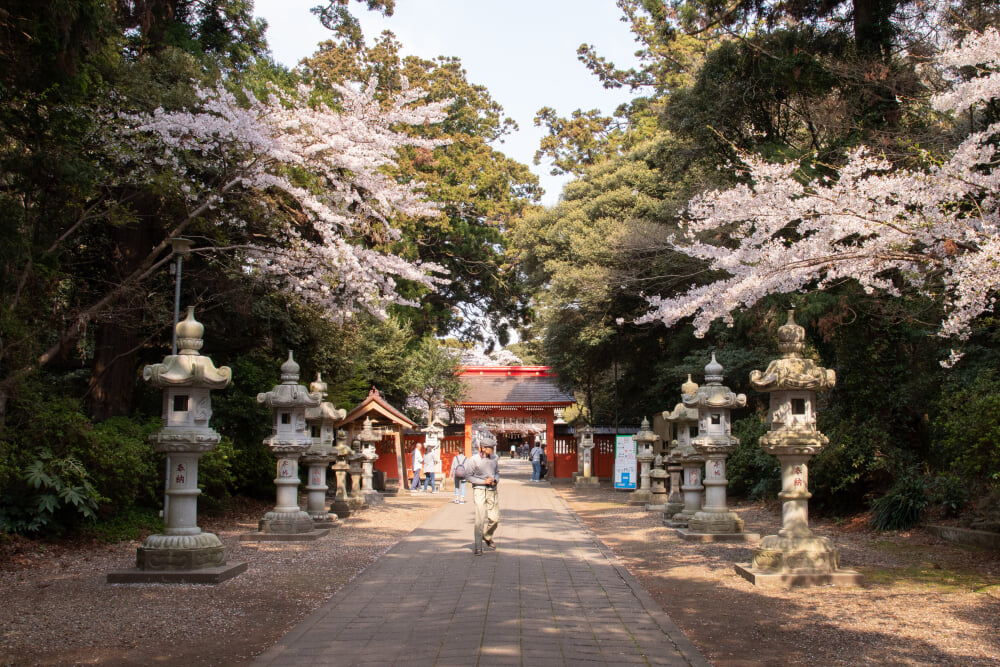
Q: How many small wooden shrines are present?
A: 1